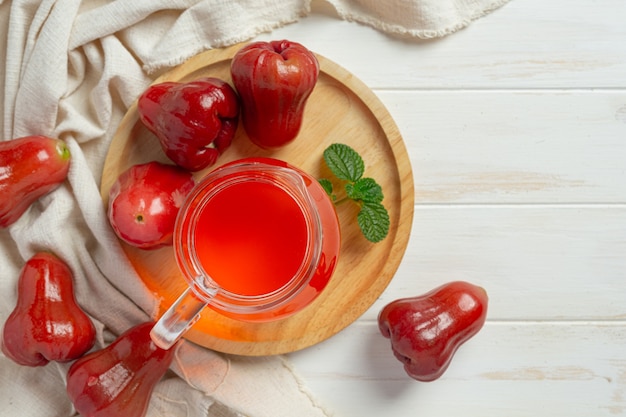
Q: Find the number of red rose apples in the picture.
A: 7